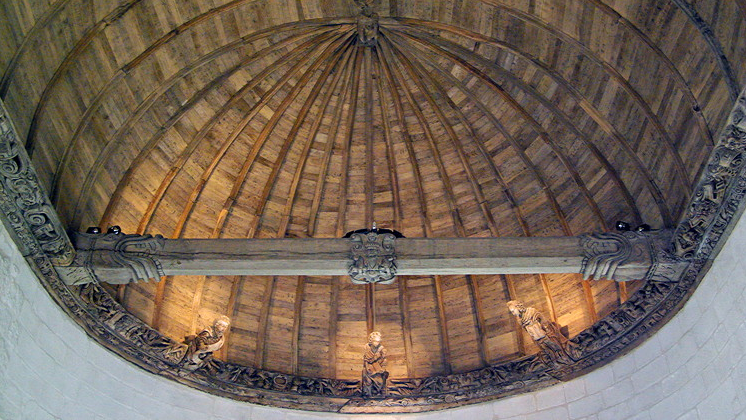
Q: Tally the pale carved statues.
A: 3